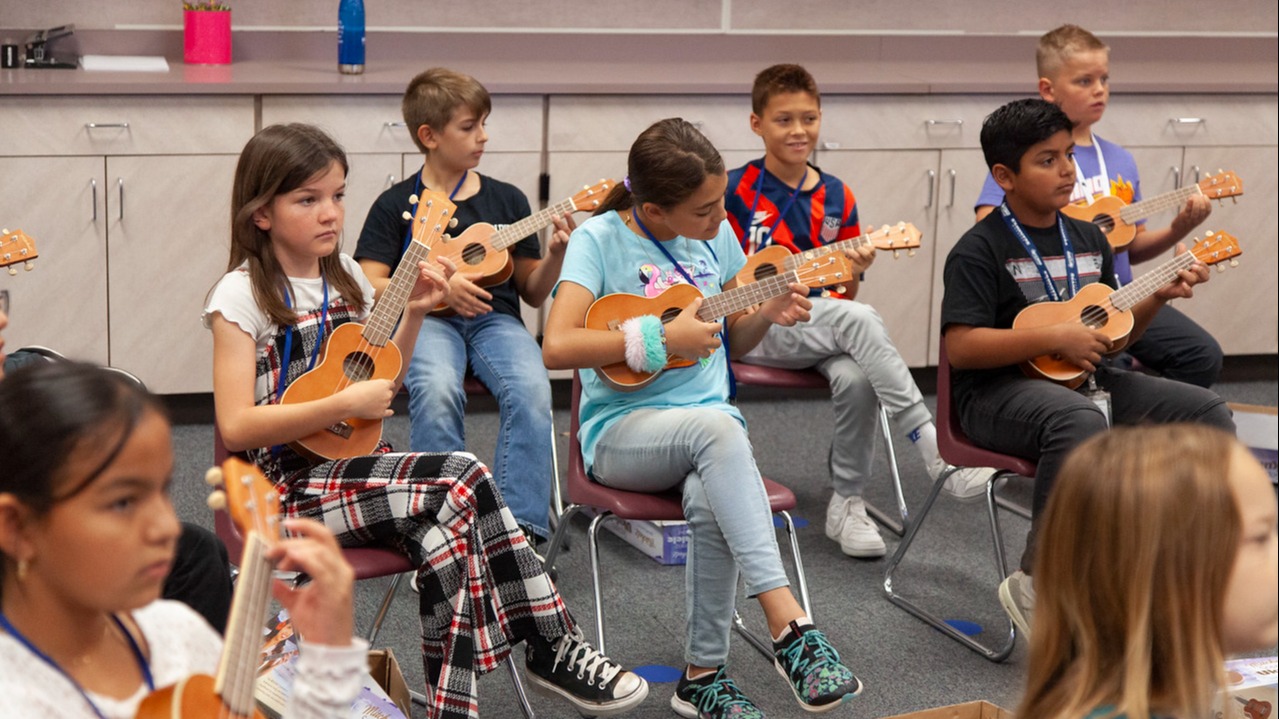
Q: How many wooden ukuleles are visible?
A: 8